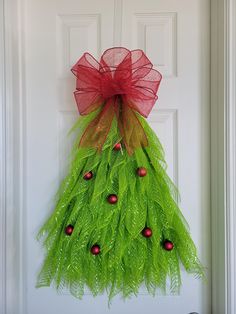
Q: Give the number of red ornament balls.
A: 8